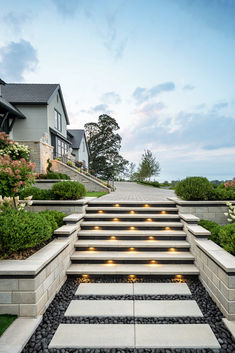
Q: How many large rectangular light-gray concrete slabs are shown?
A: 6